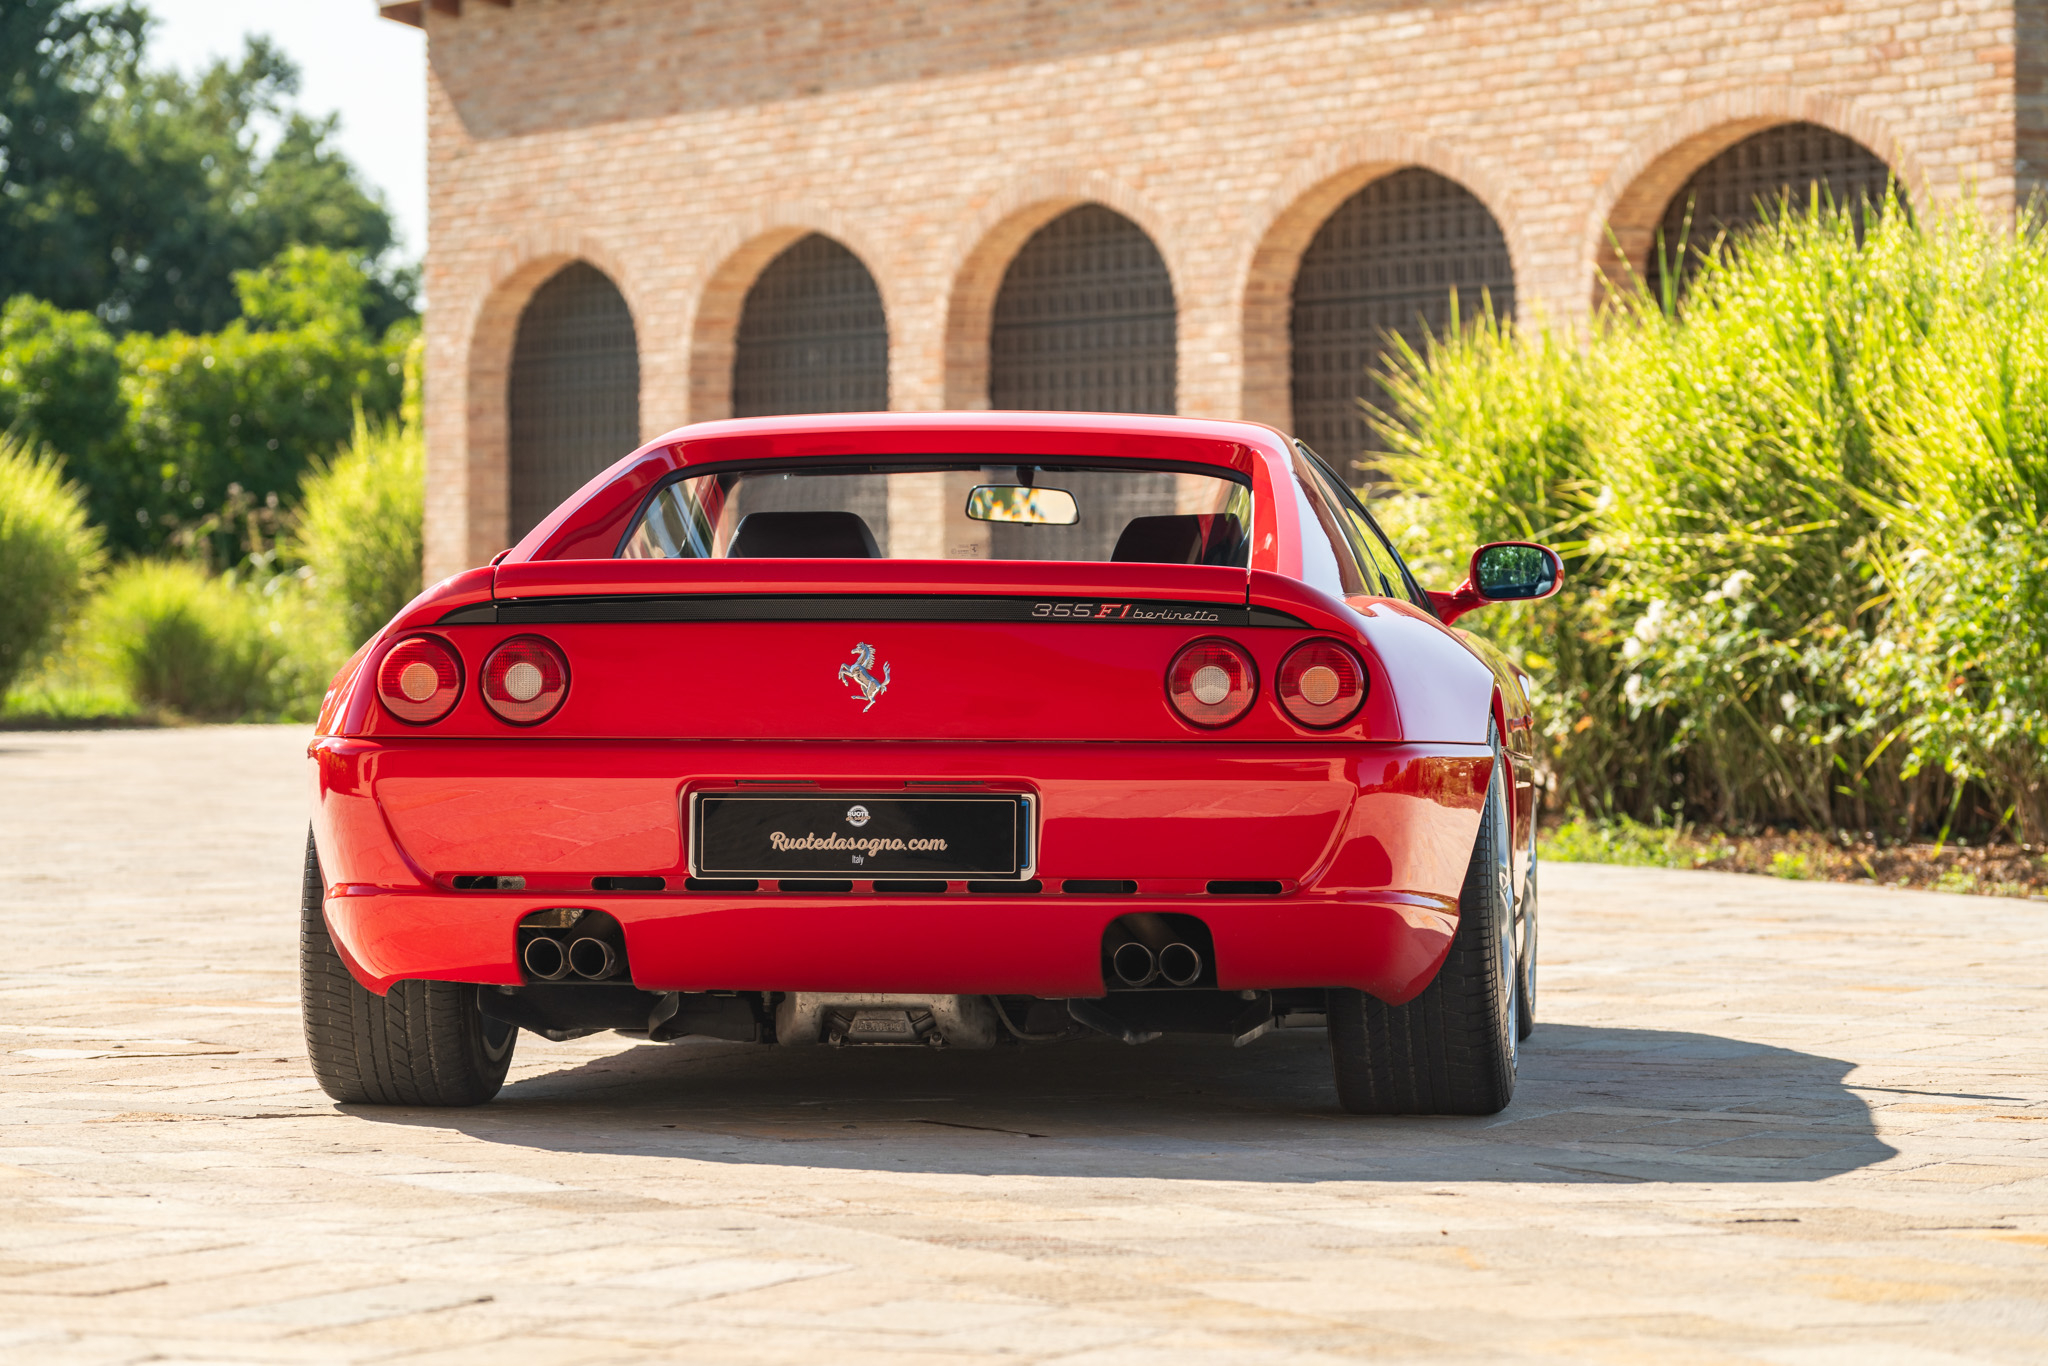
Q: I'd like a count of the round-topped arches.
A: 5